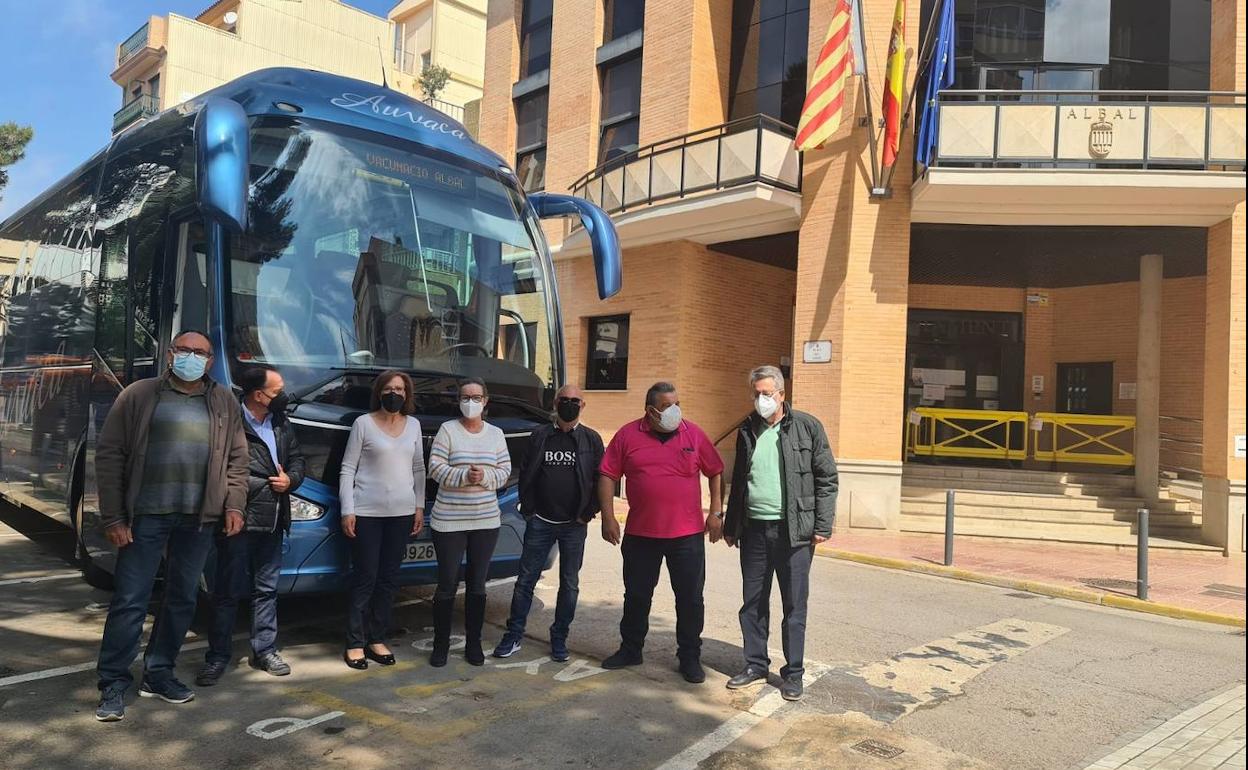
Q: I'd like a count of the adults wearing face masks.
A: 7